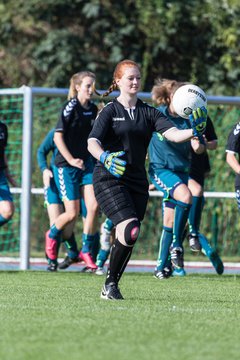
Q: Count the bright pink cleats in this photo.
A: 2